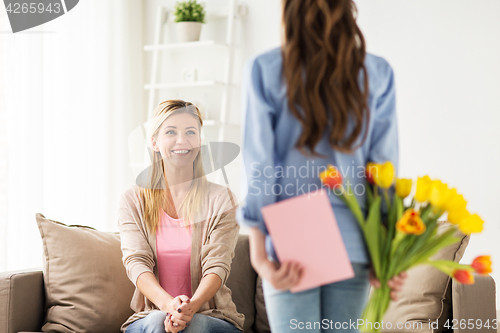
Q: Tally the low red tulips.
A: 2